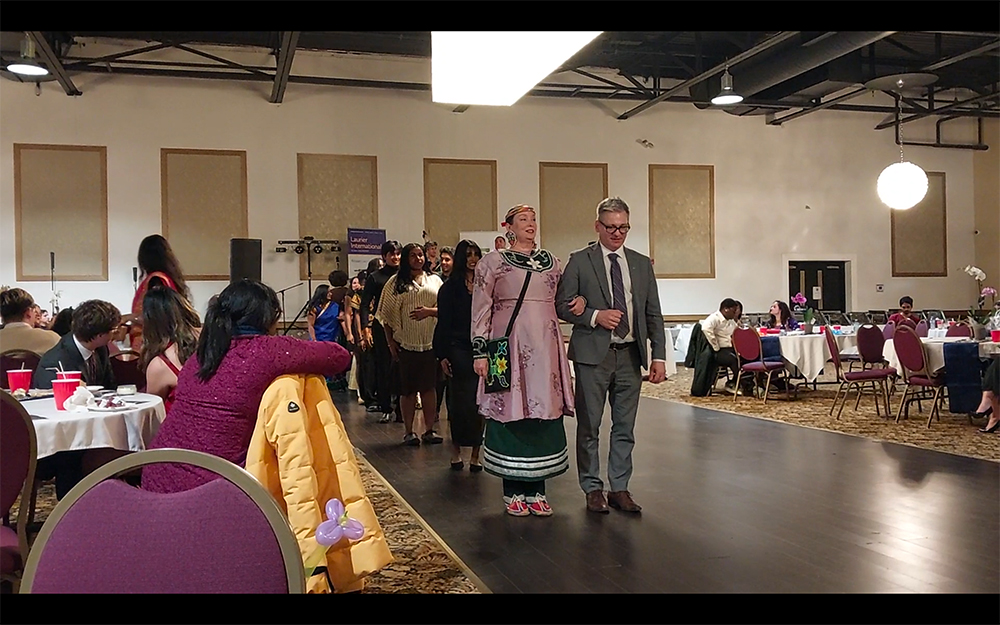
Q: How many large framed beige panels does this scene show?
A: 7